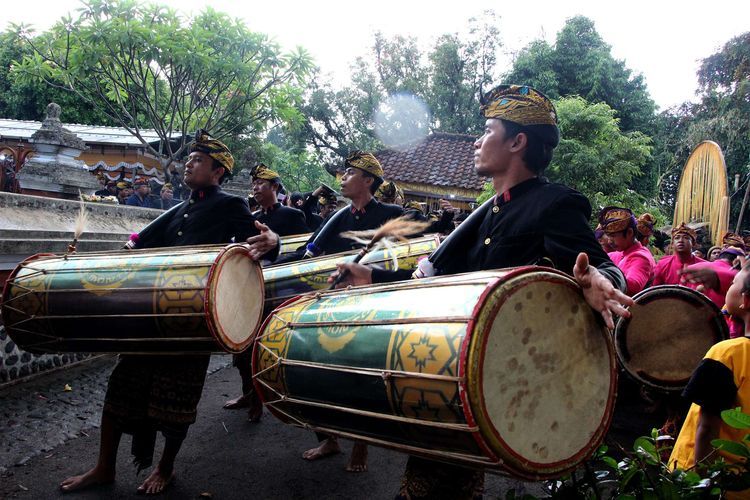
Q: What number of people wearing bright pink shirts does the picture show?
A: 3